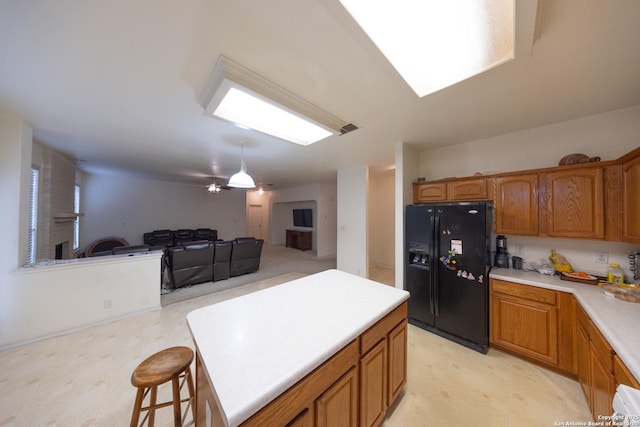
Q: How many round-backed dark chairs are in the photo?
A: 1